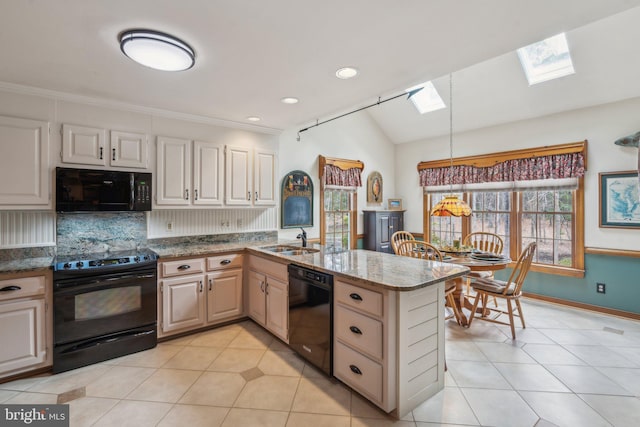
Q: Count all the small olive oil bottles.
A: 0